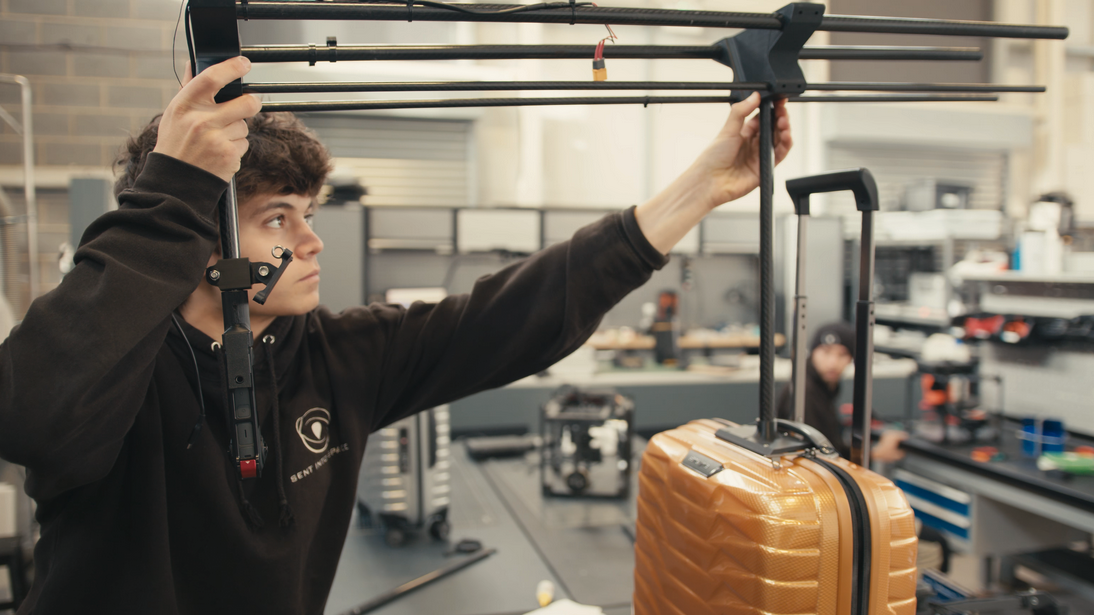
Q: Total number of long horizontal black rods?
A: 4